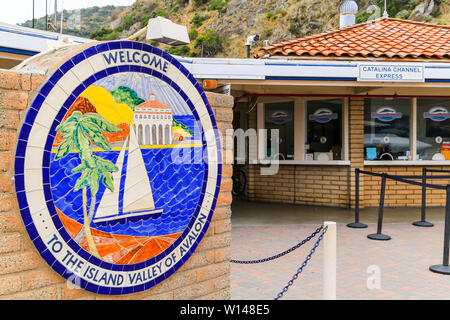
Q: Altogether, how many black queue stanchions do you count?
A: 4